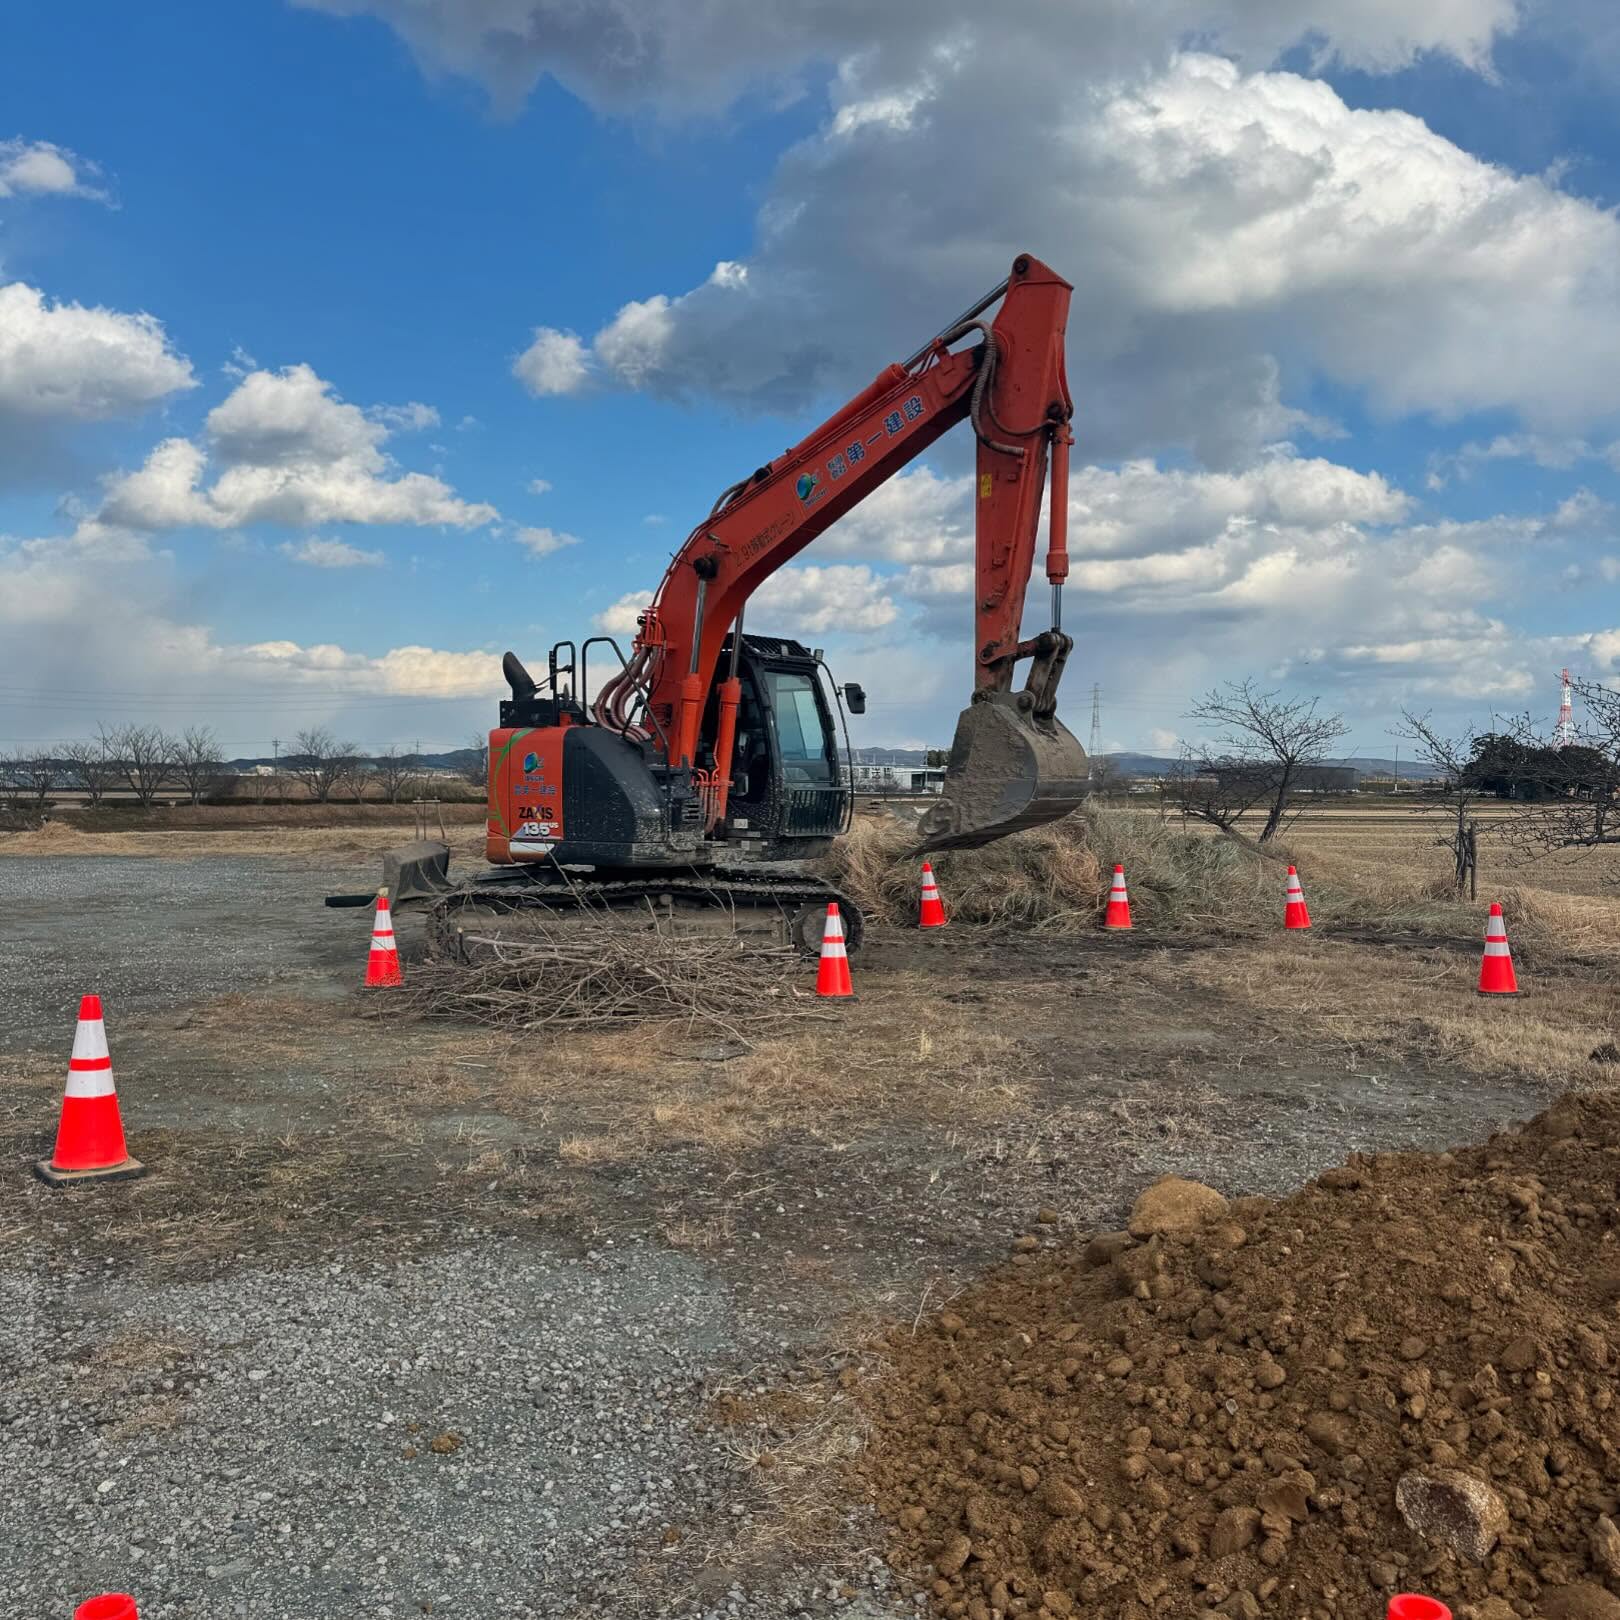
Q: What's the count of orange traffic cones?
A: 9